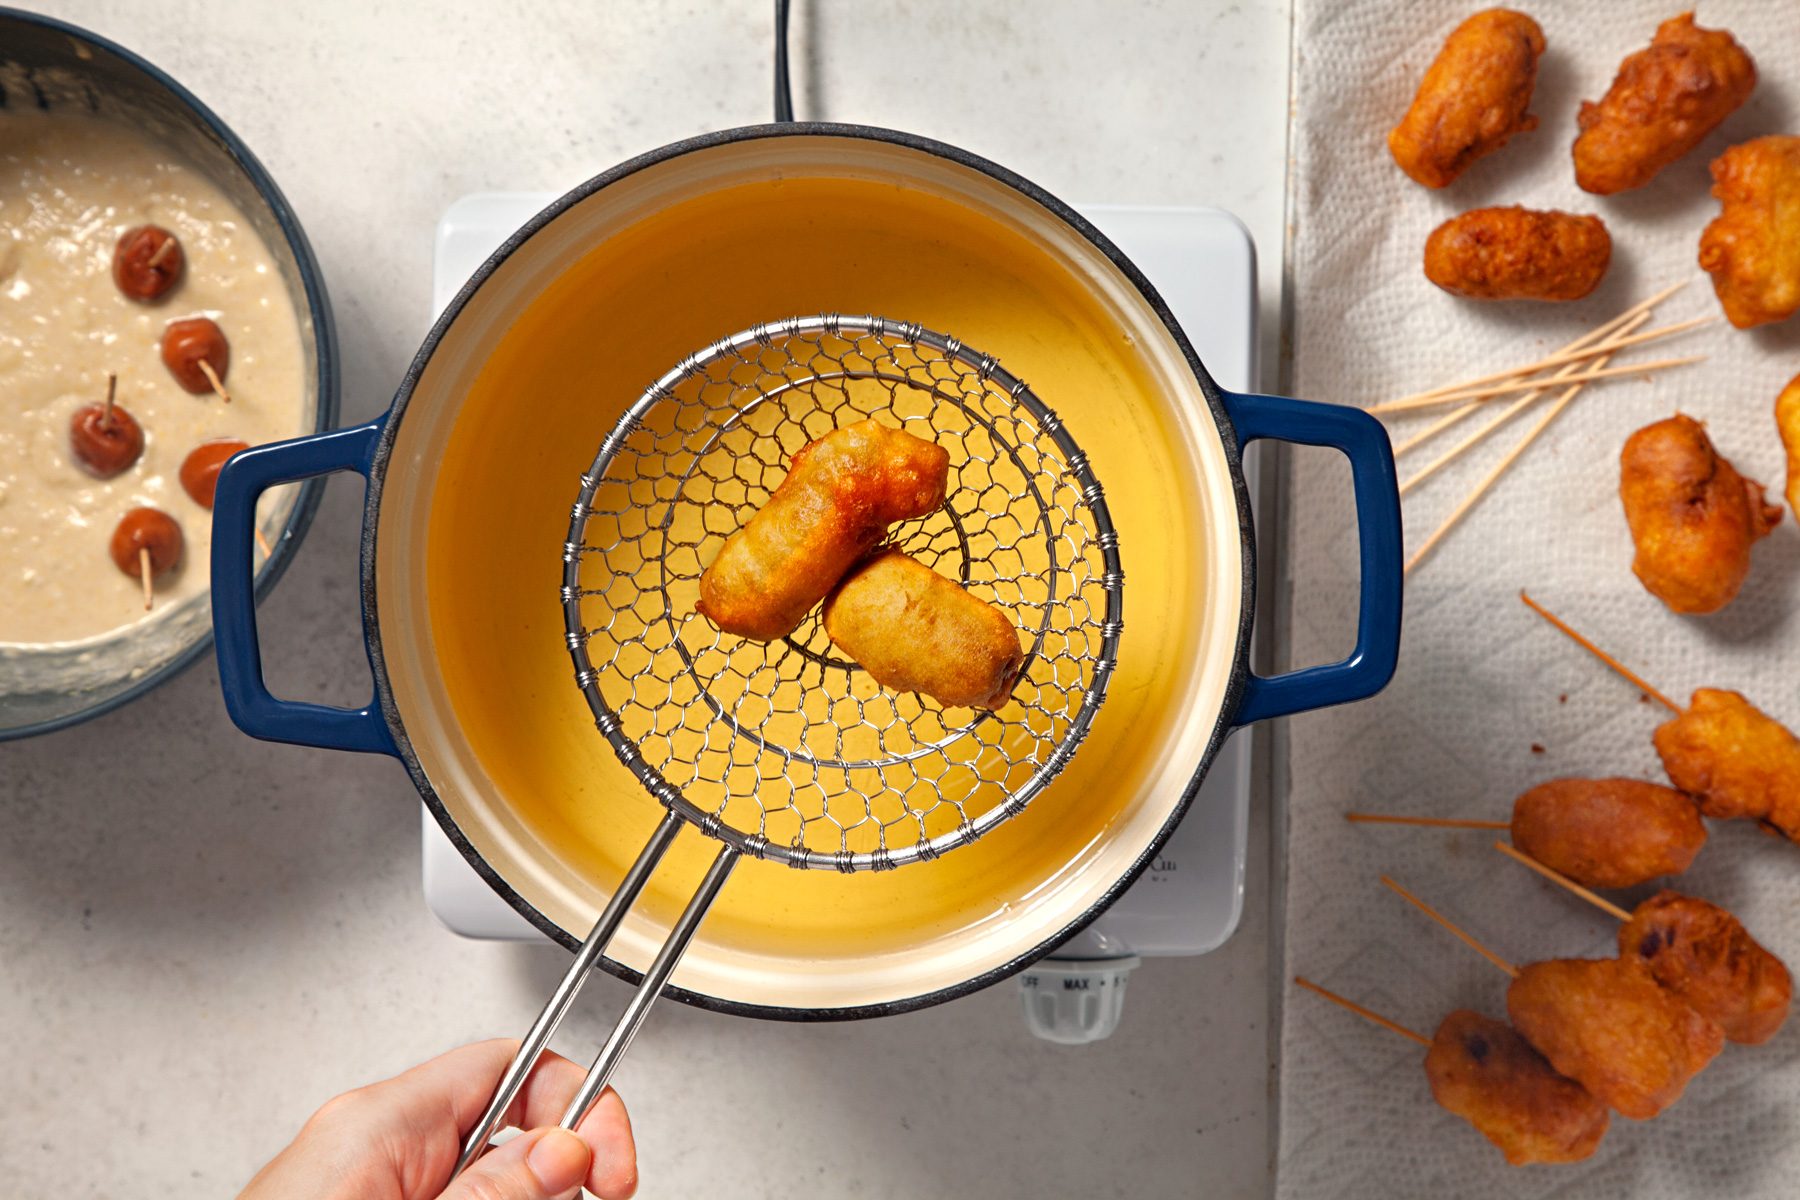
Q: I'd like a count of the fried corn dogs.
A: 13